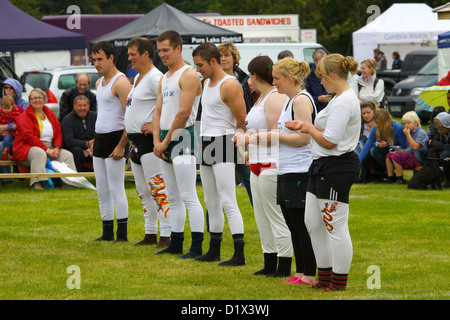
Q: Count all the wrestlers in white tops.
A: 7